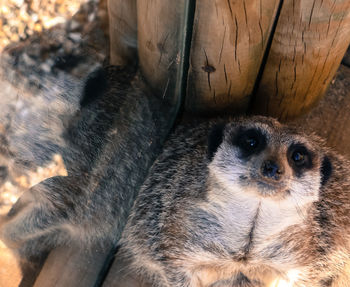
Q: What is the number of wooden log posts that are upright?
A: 4